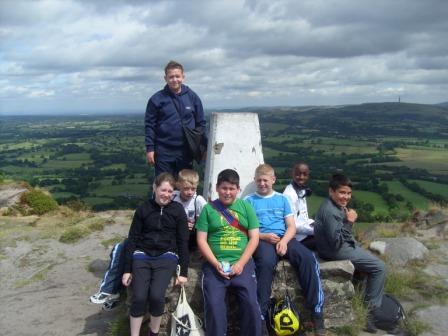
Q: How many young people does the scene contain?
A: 7